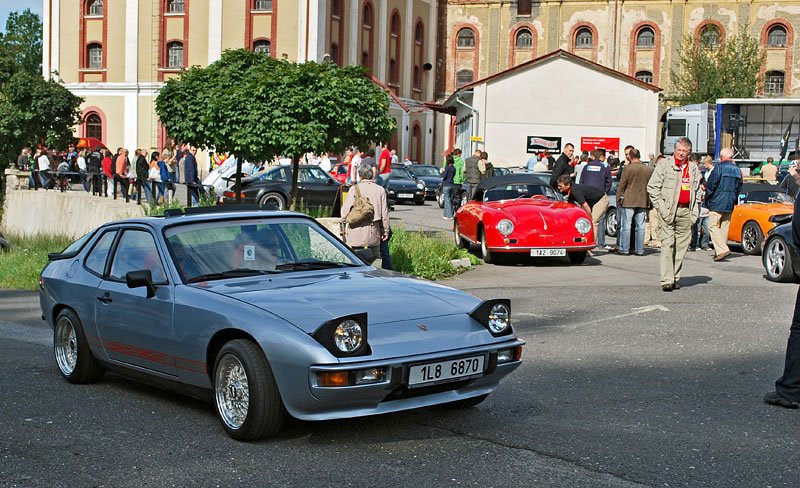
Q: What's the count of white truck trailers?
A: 1